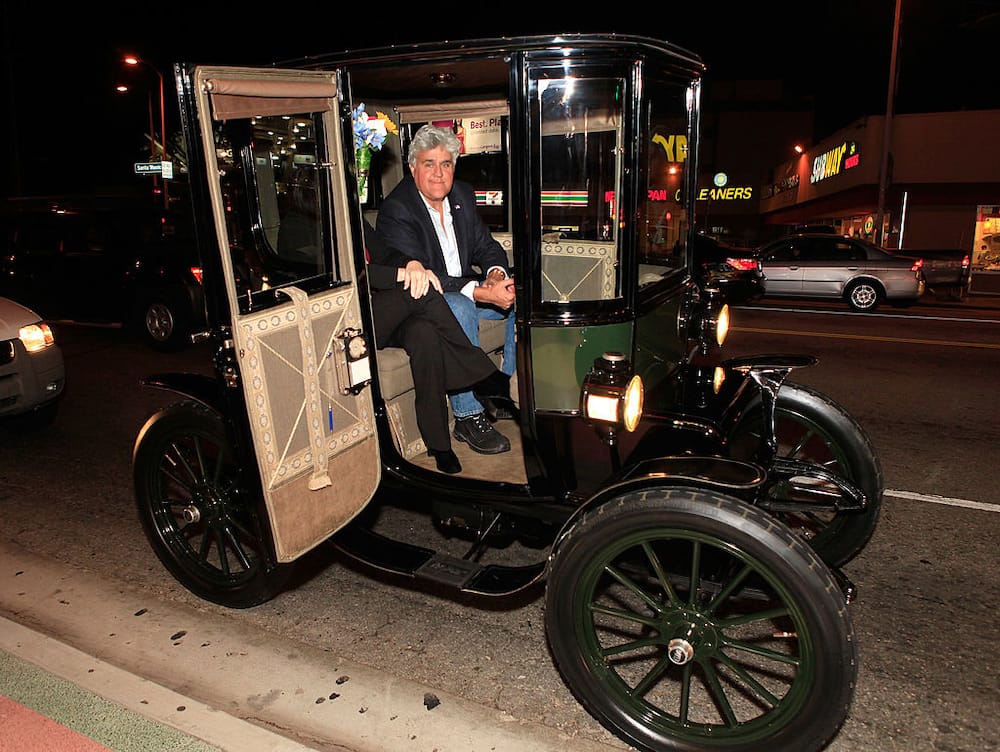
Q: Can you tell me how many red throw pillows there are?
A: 0